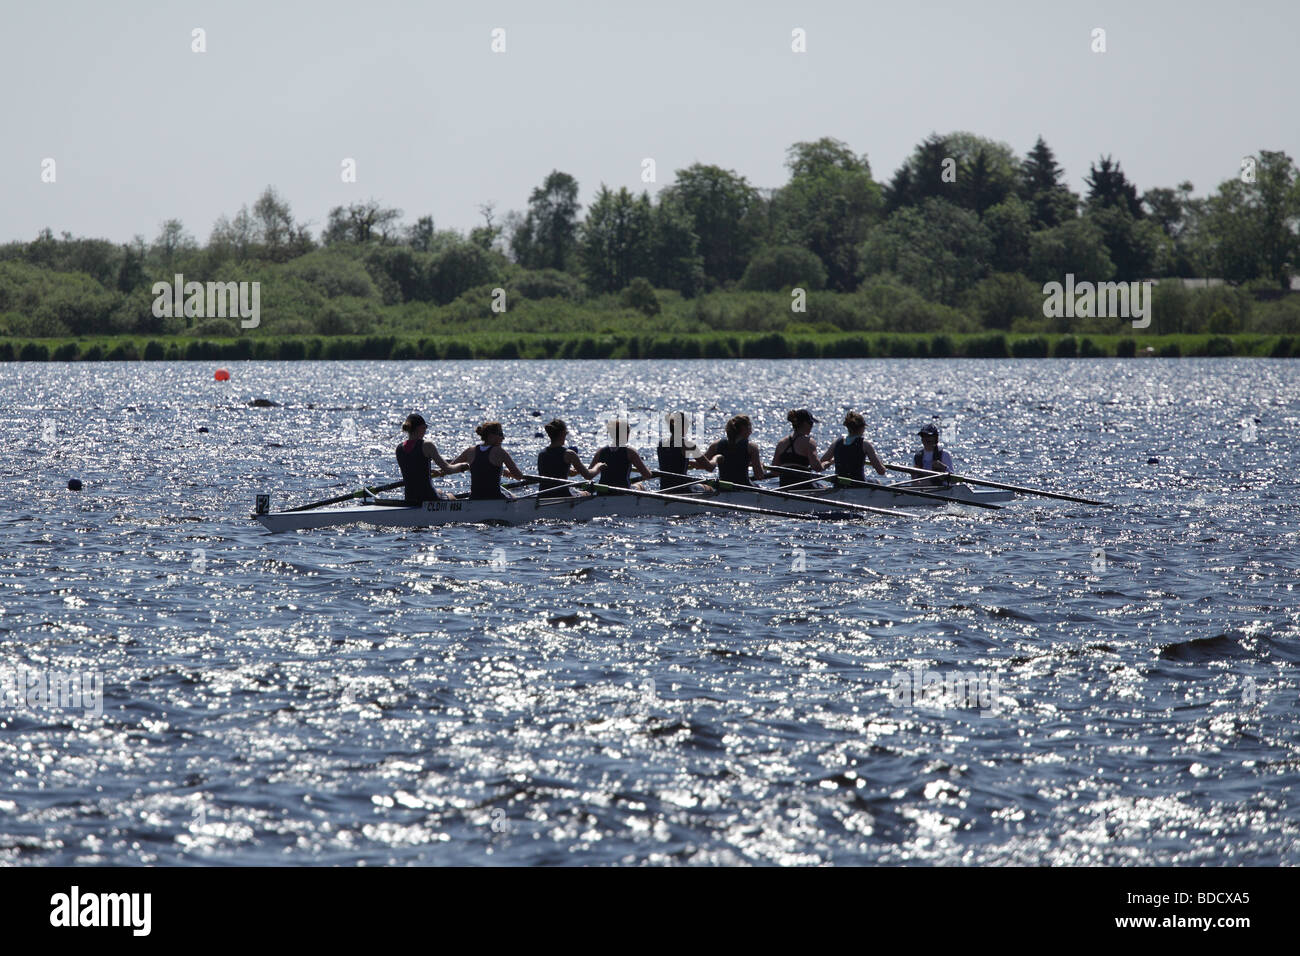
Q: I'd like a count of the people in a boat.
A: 9